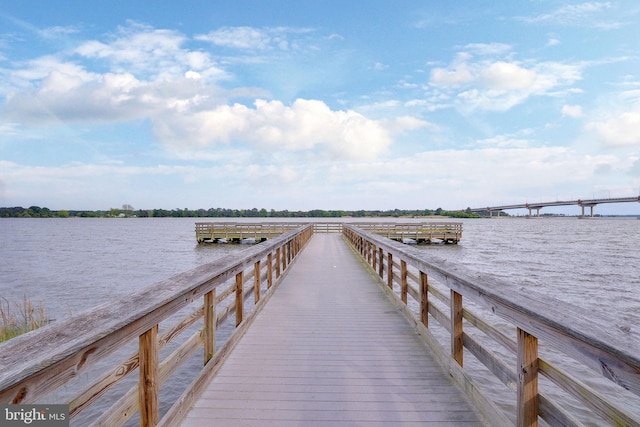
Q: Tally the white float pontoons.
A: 0